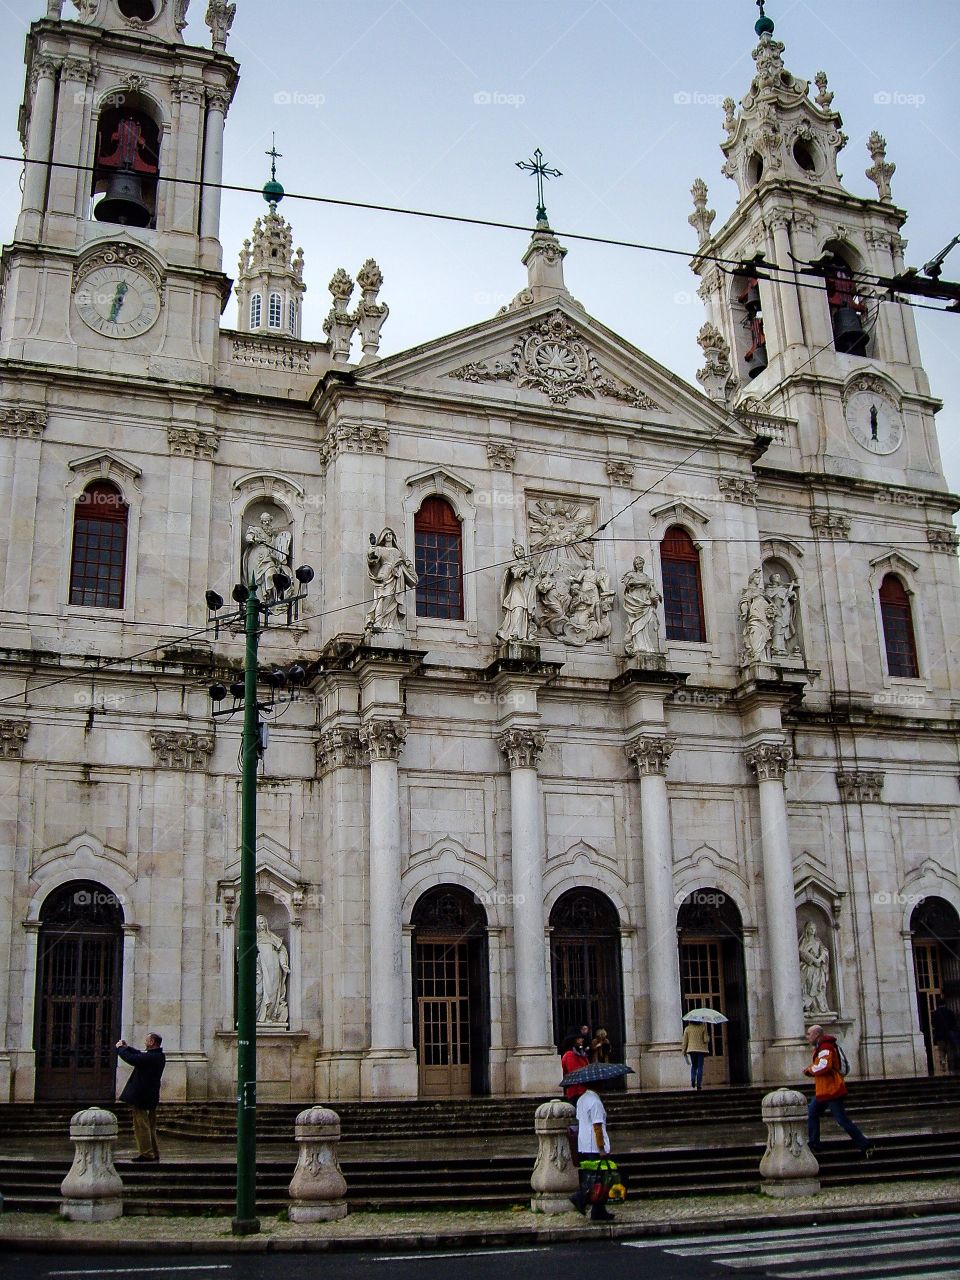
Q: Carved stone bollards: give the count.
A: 4